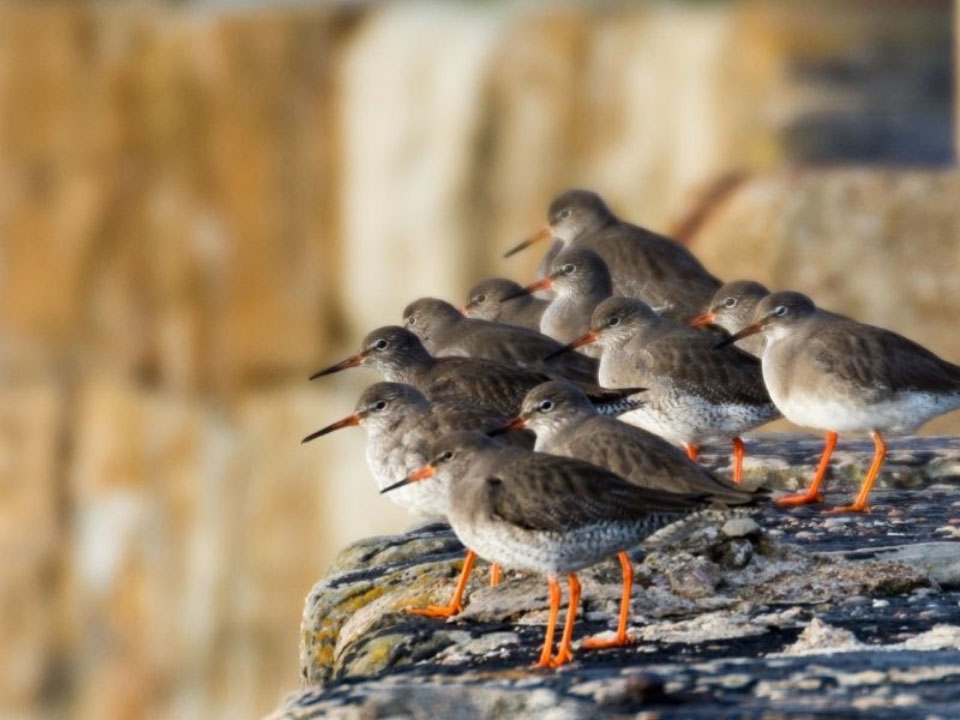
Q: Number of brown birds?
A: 11